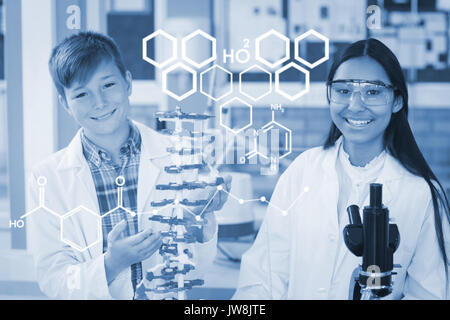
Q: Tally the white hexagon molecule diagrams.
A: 11